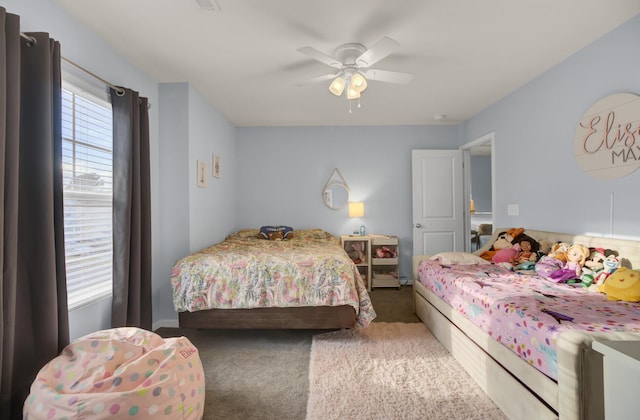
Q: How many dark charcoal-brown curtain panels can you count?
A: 2